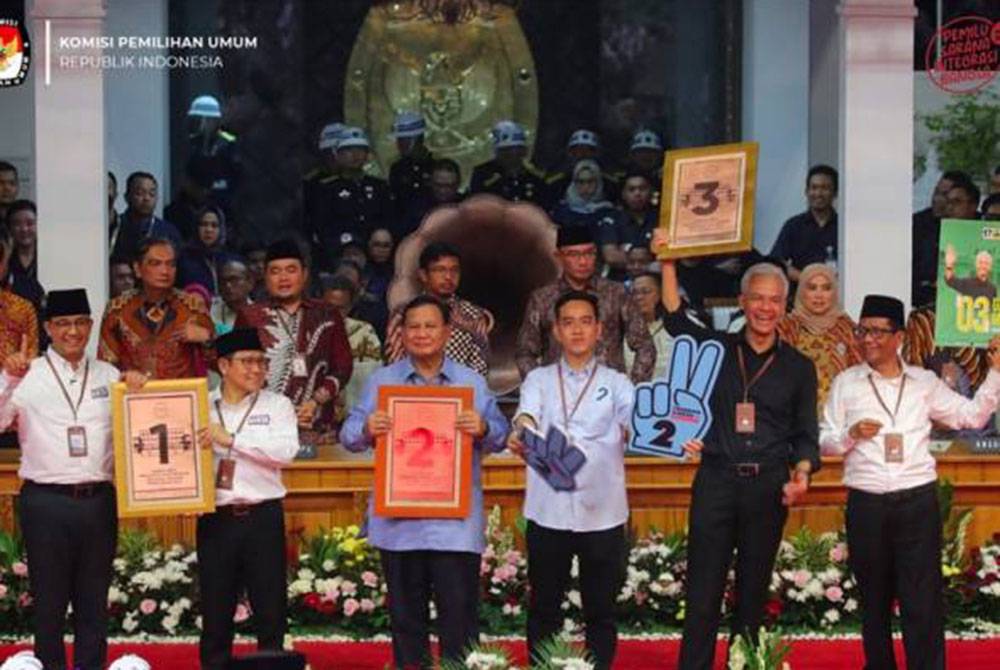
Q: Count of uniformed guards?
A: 7